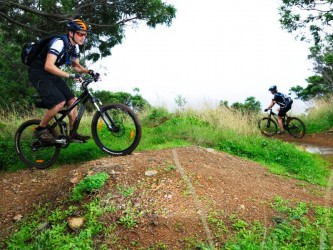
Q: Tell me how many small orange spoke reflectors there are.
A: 4